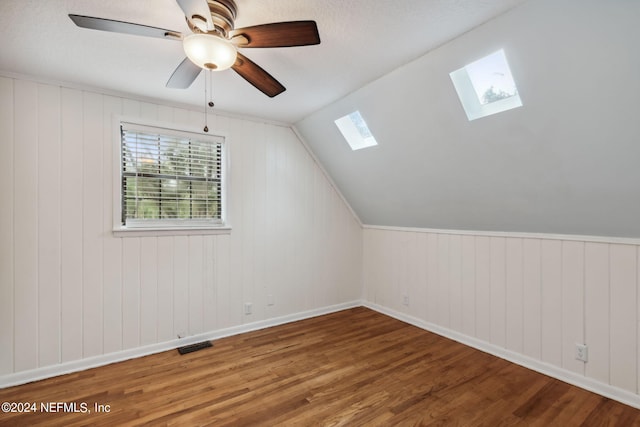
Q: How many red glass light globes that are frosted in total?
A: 0